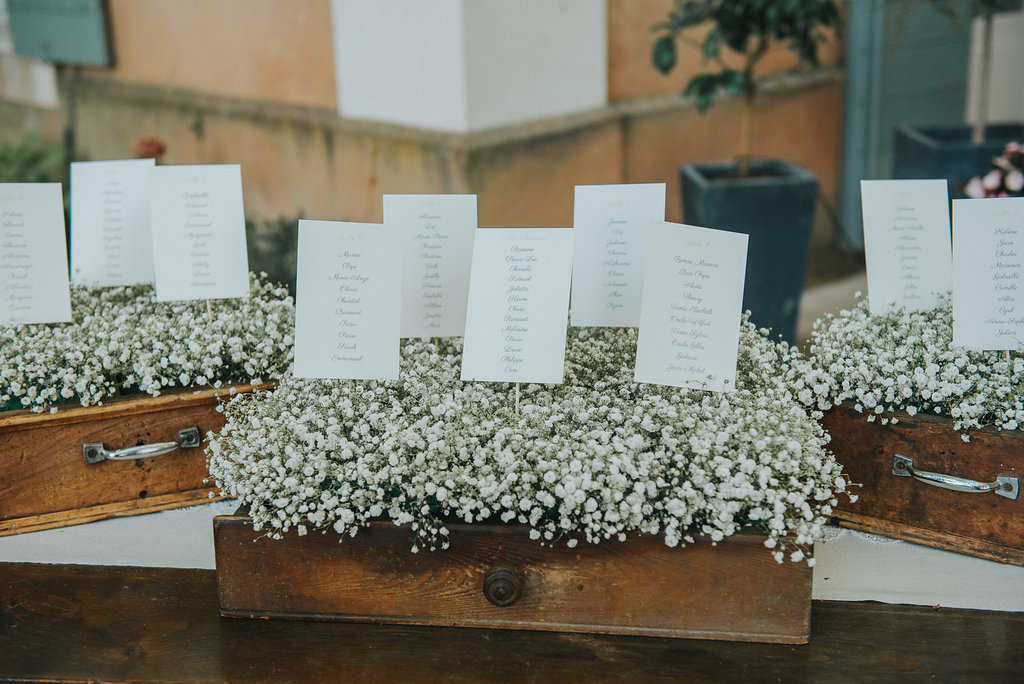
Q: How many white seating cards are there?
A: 10